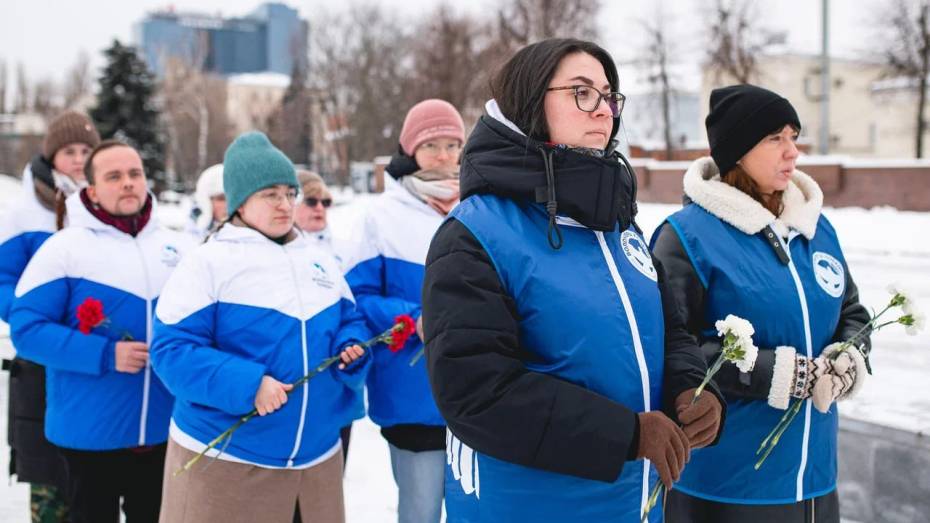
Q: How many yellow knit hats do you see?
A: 0